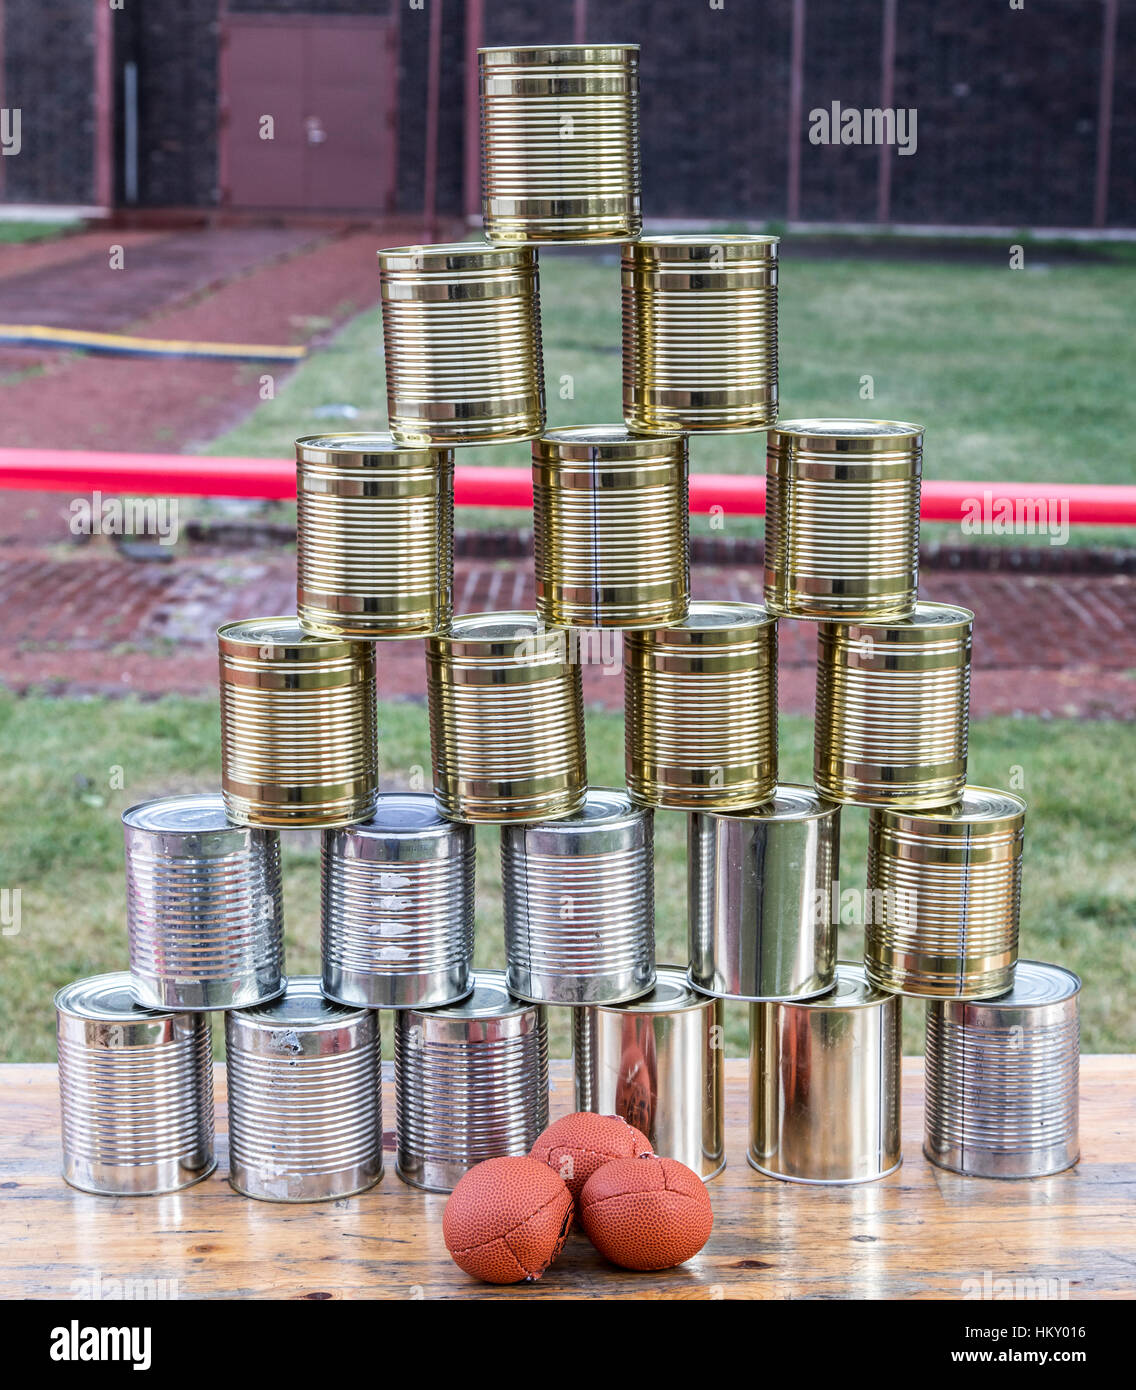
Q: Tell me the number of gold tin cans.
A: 11